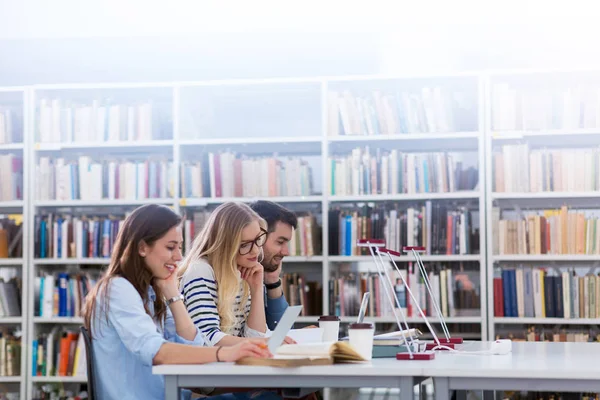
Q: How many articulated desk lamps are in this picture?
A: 3